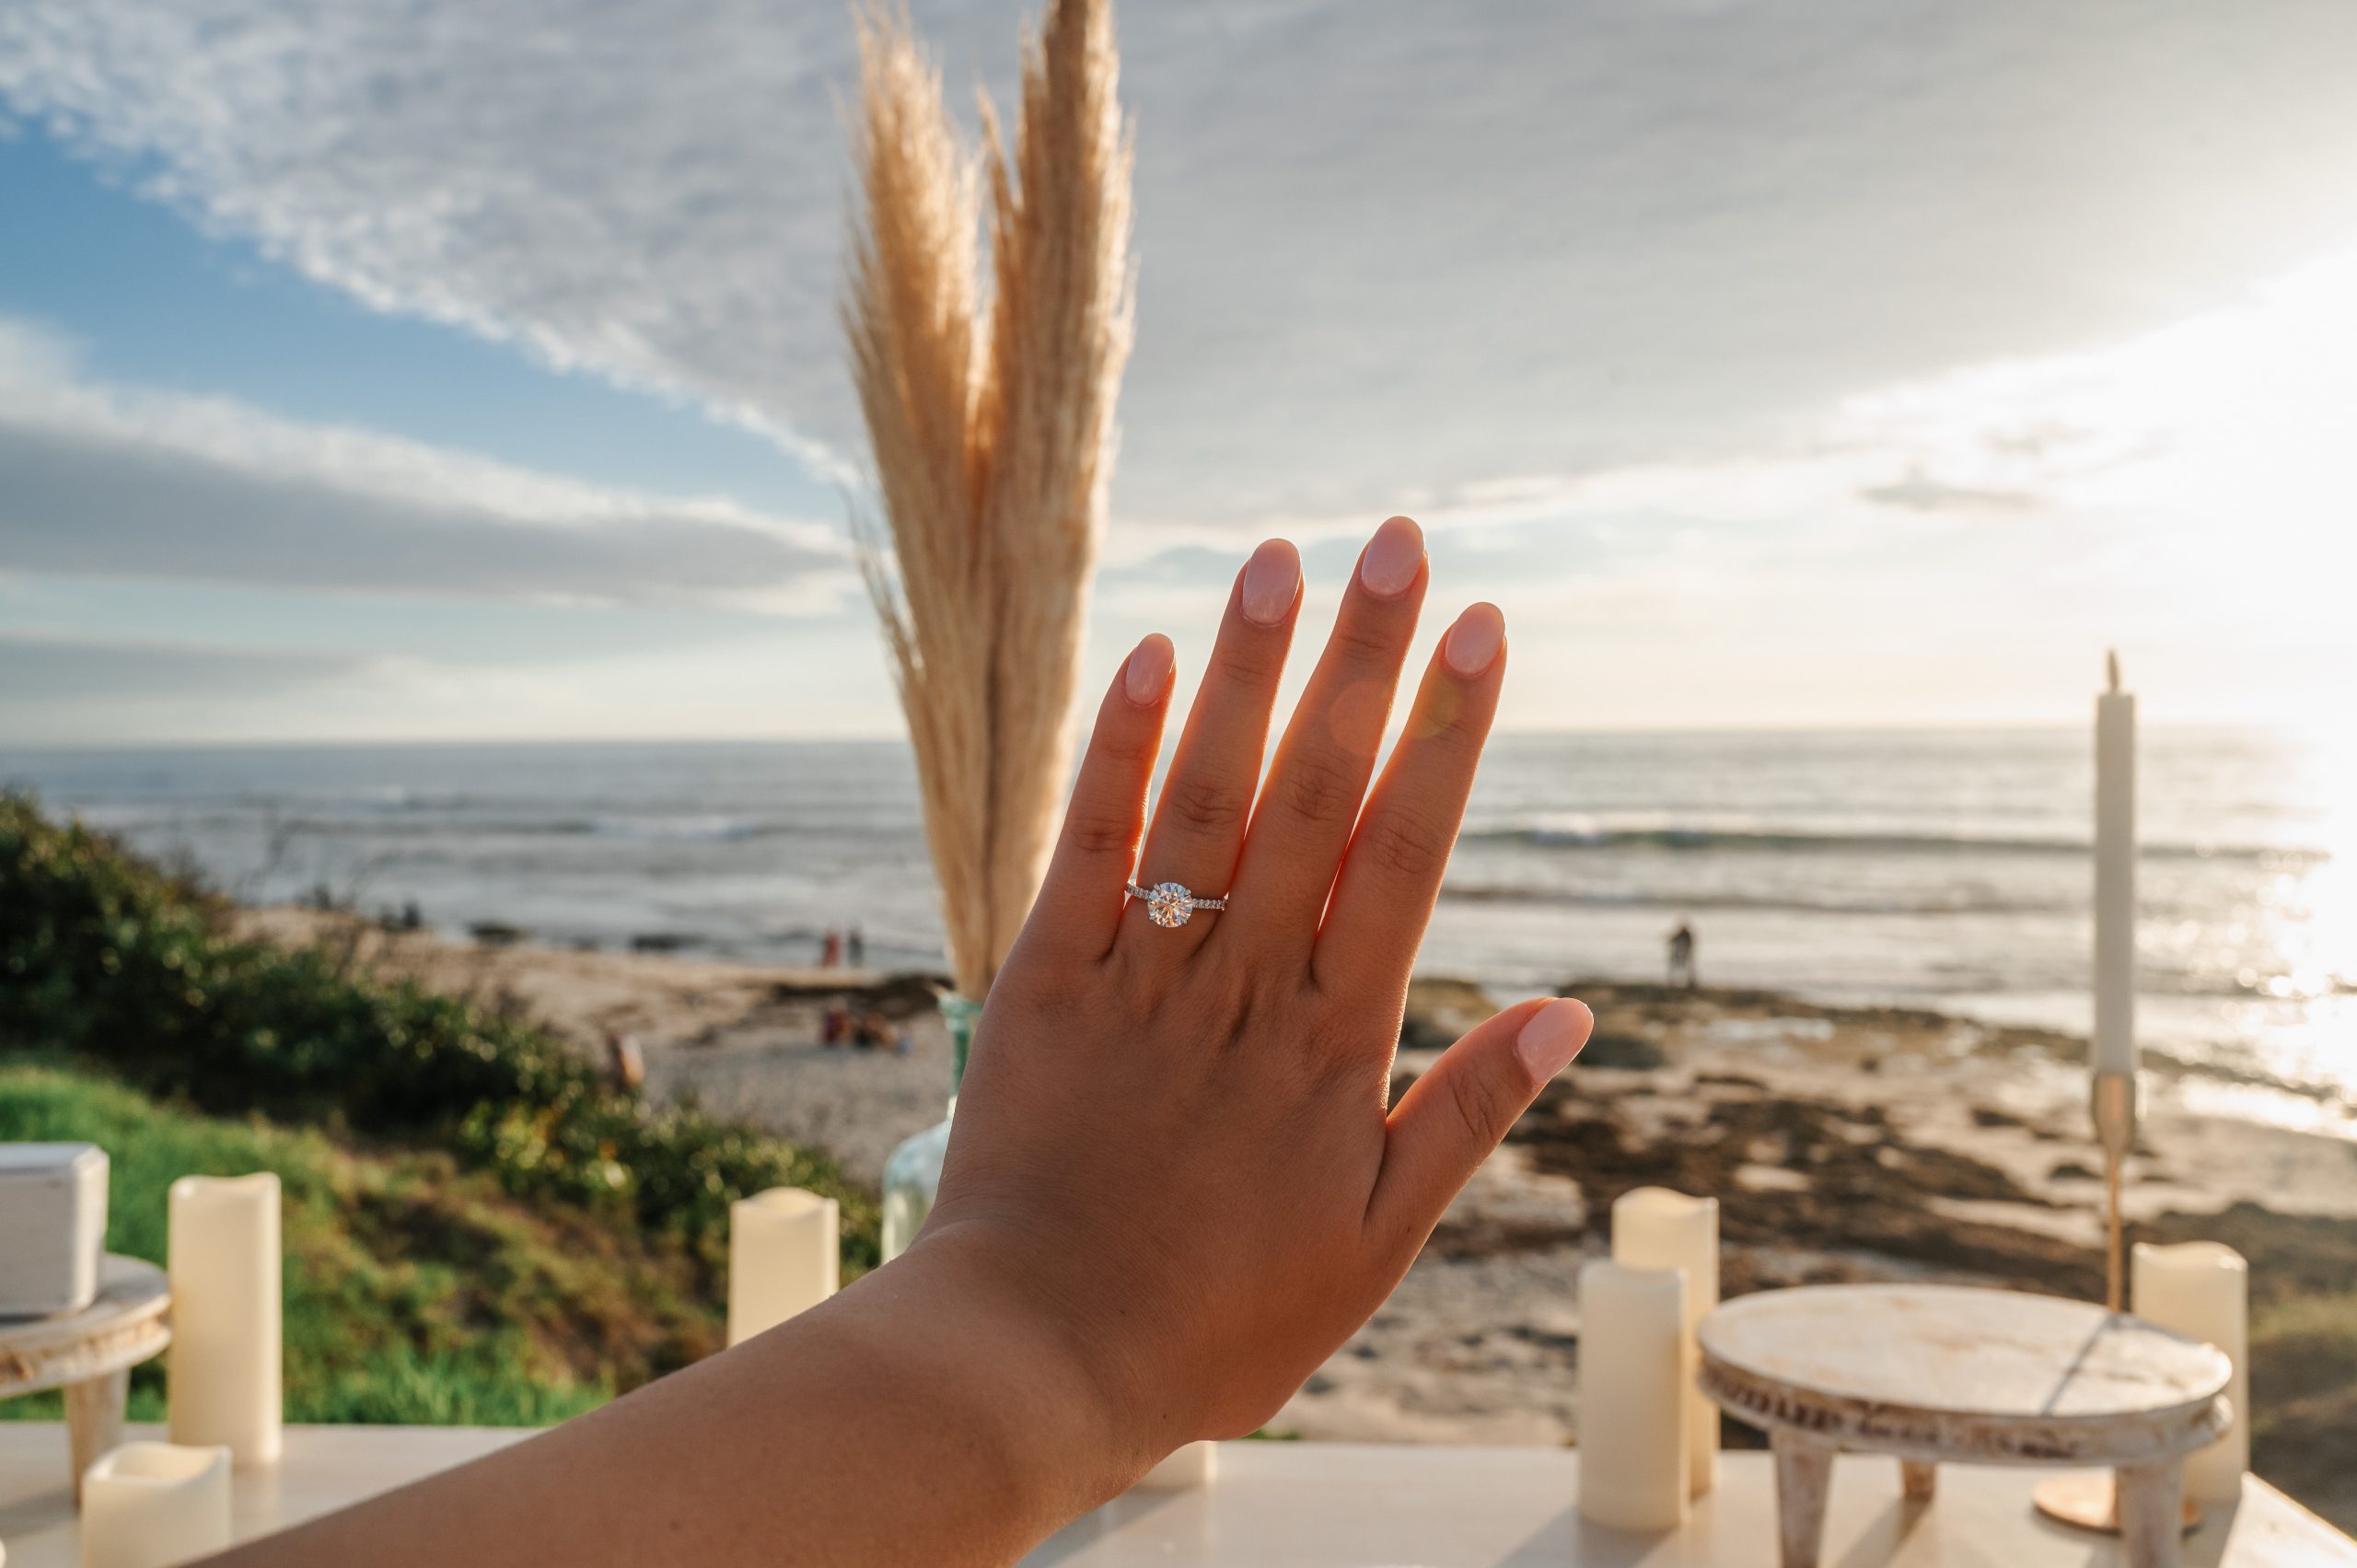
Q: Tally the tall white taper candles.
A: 1